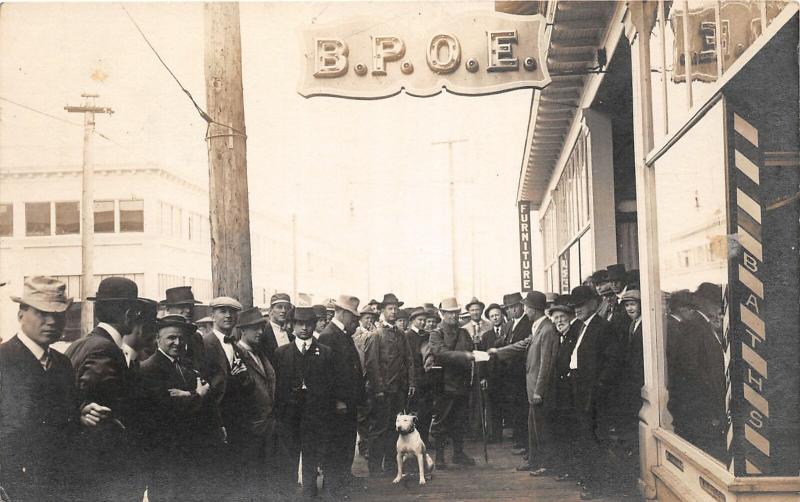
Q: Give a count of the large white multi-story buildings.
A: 1